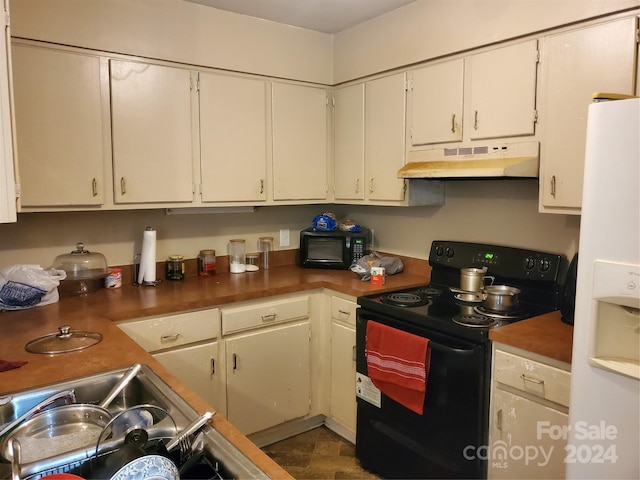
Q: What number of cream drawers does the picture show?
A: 4